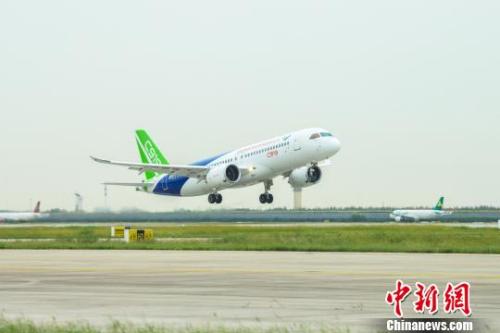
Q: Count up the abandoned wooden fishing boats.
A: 0